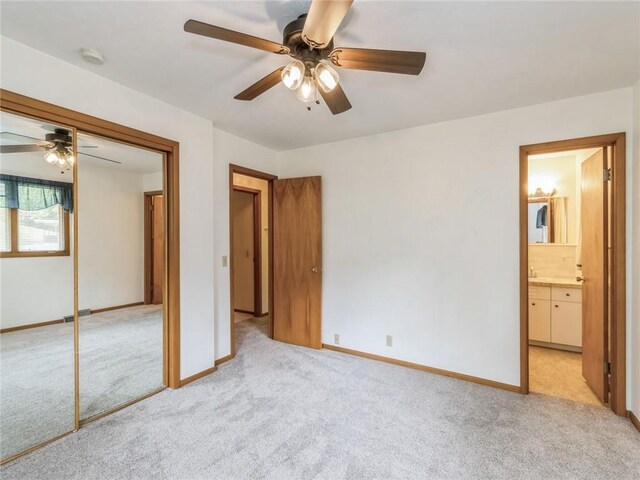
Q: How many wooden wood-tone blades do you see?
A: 5